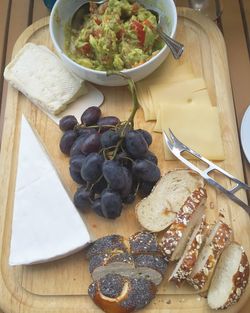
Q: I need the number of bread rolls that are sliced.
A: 2